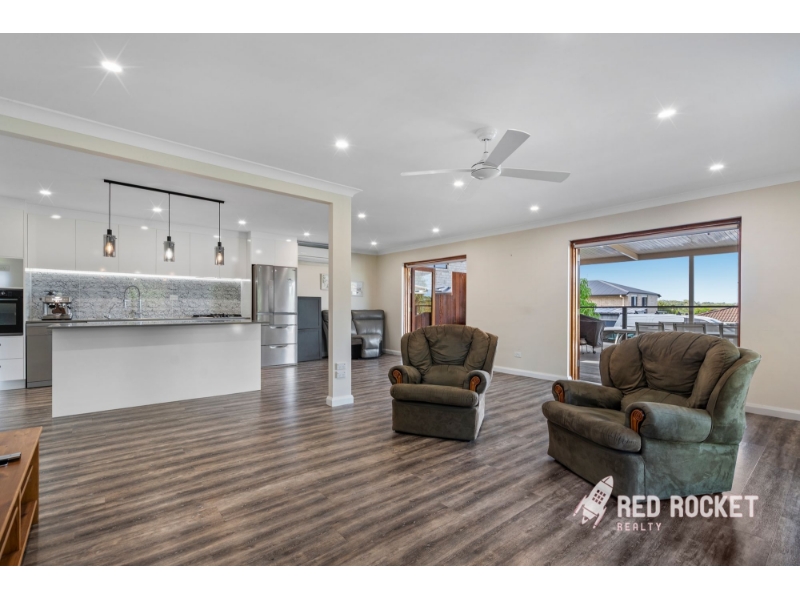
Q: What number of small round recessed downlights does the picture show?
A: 13